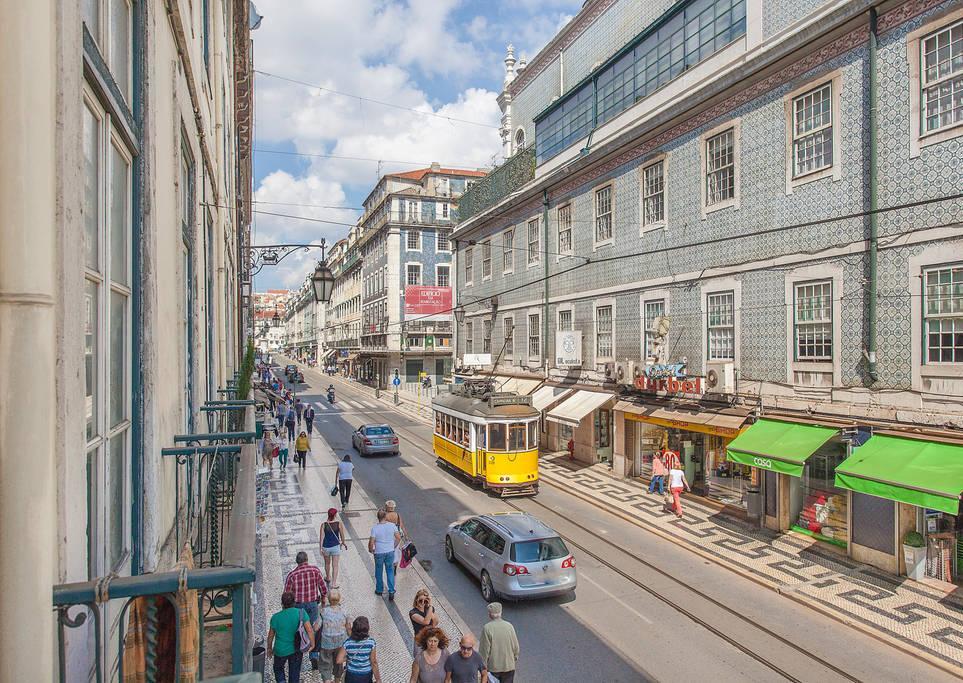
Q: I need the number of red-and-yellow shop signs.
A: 1